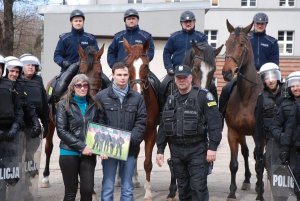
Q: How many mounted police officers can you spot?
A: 4